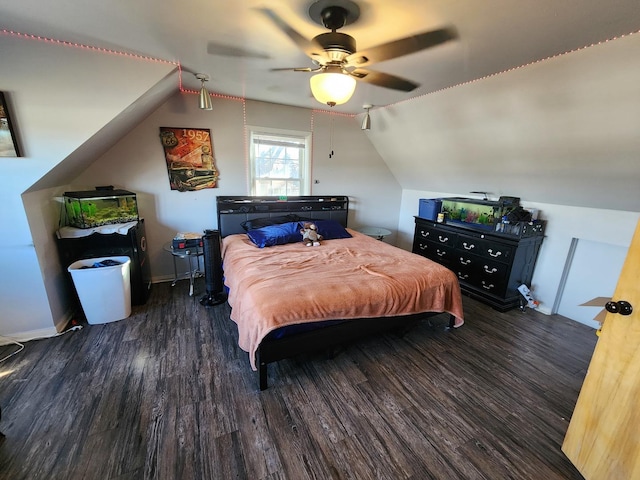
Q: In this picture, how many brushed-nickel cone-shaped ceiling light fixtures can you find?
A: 2